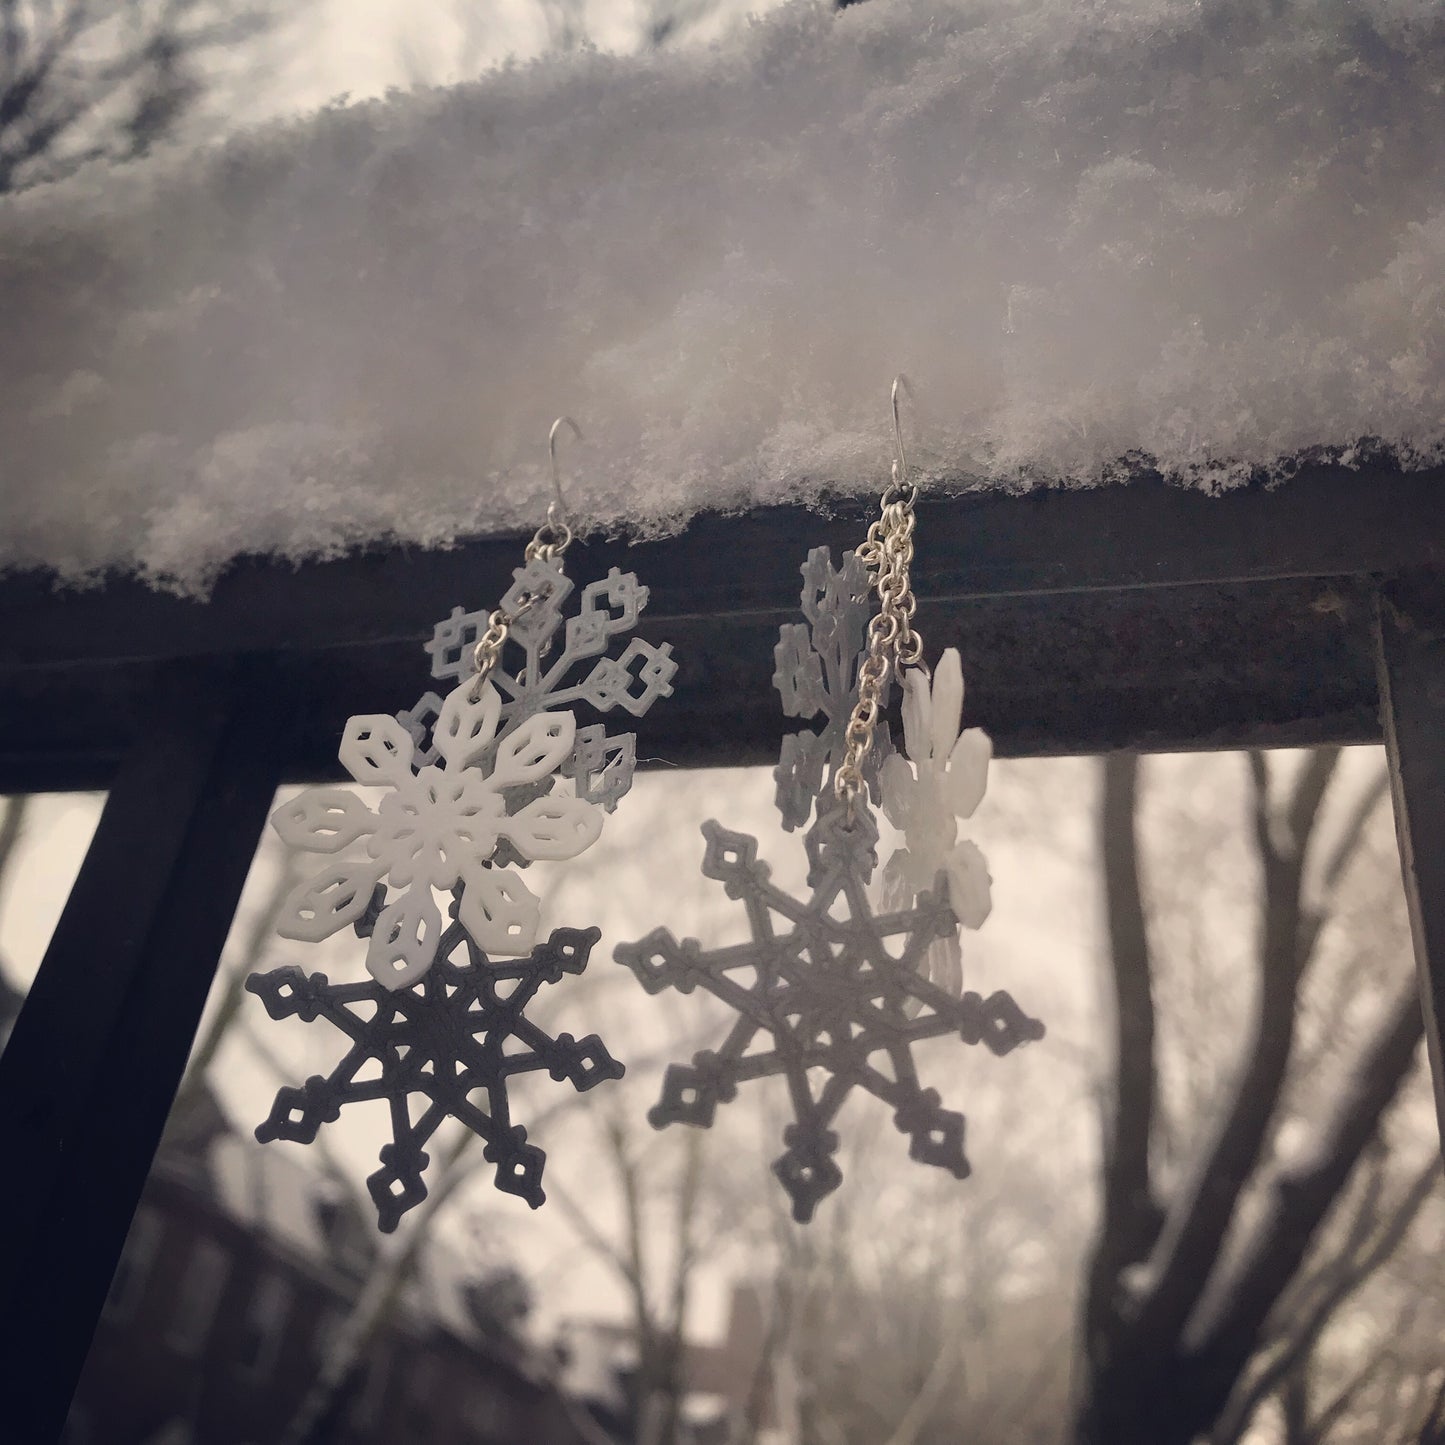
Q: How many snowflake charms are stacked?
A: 6